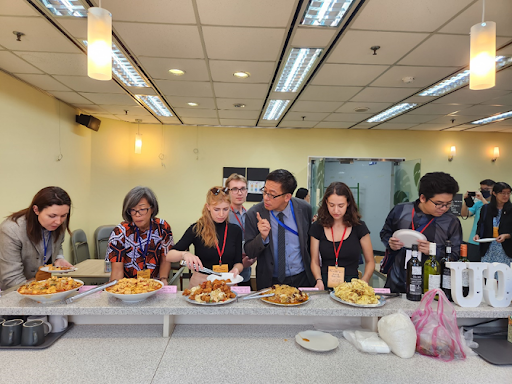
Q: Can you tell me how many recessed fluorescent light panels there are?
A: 9